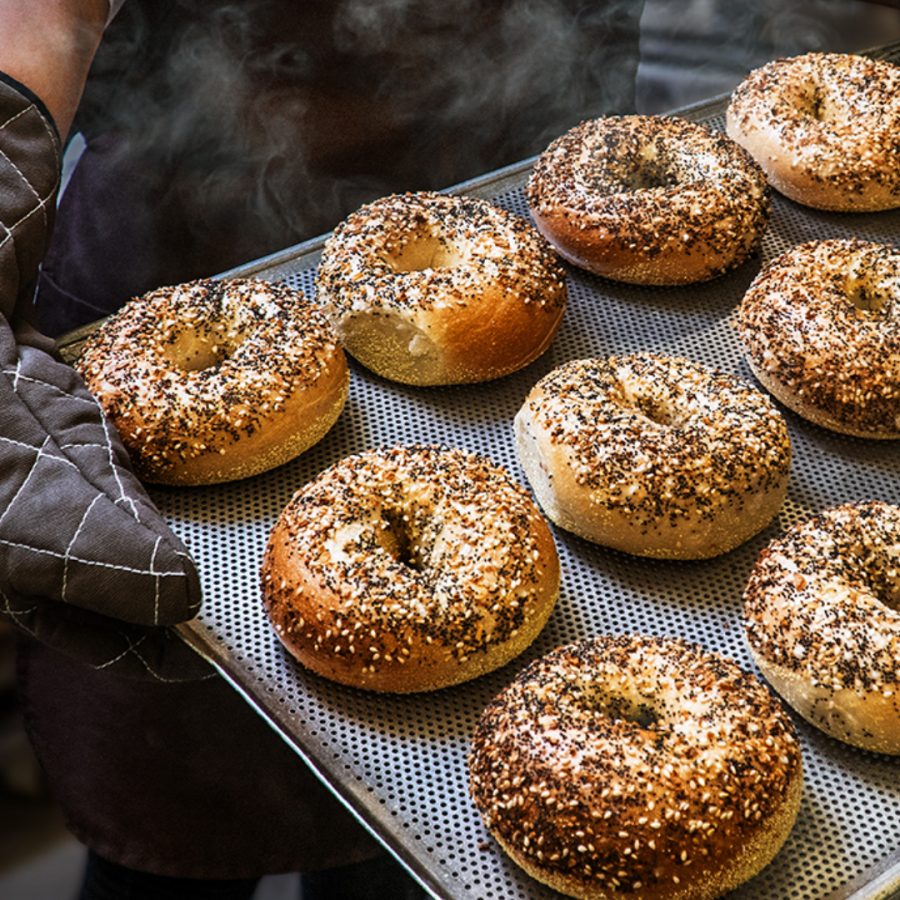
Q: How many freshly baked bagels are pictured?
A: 9